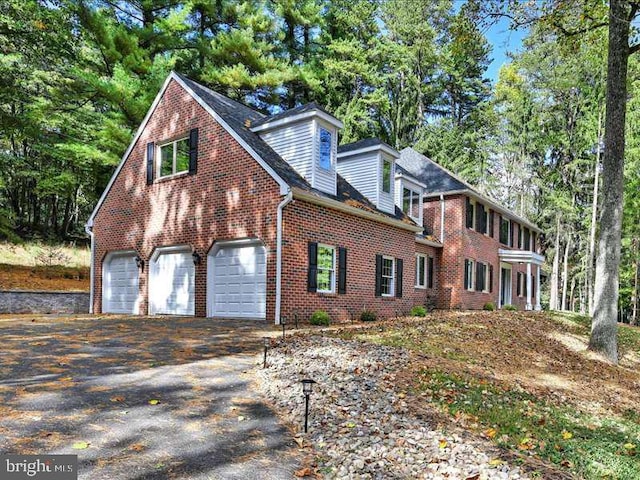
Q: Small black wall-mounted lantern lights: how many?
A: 2